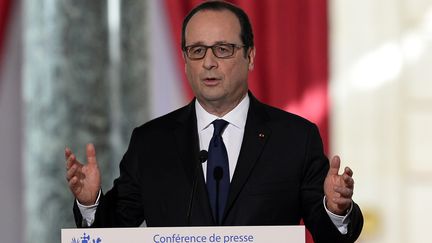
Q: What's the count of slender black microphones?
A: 2